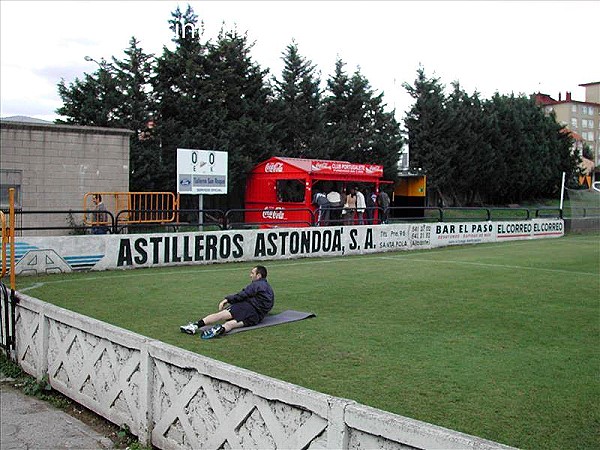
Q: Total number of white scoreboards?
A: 1